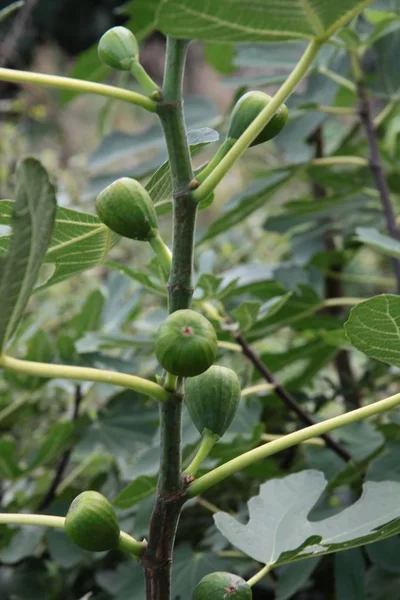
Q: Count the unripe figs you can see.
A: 7